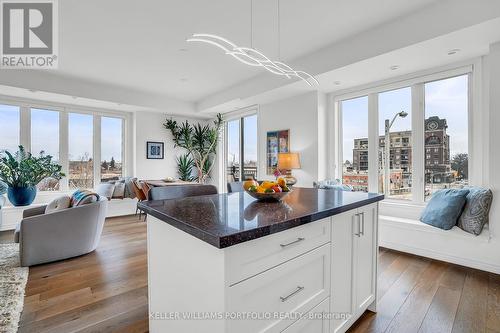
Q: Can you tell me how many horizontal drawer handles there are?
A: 2